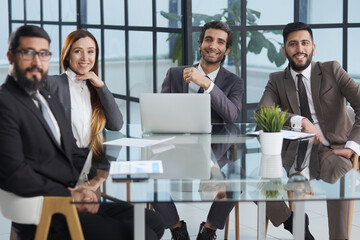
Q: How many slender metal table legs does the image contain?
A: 3